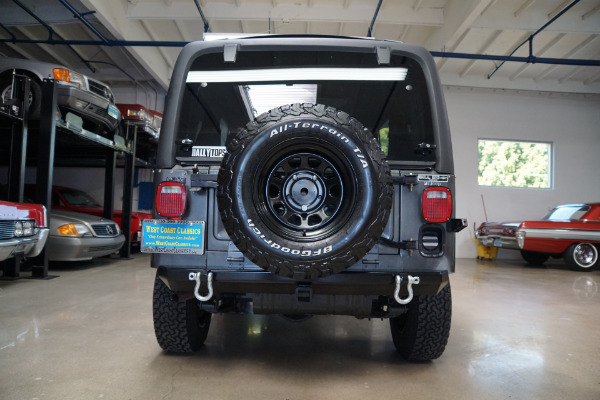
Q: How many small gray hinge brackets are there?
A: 2